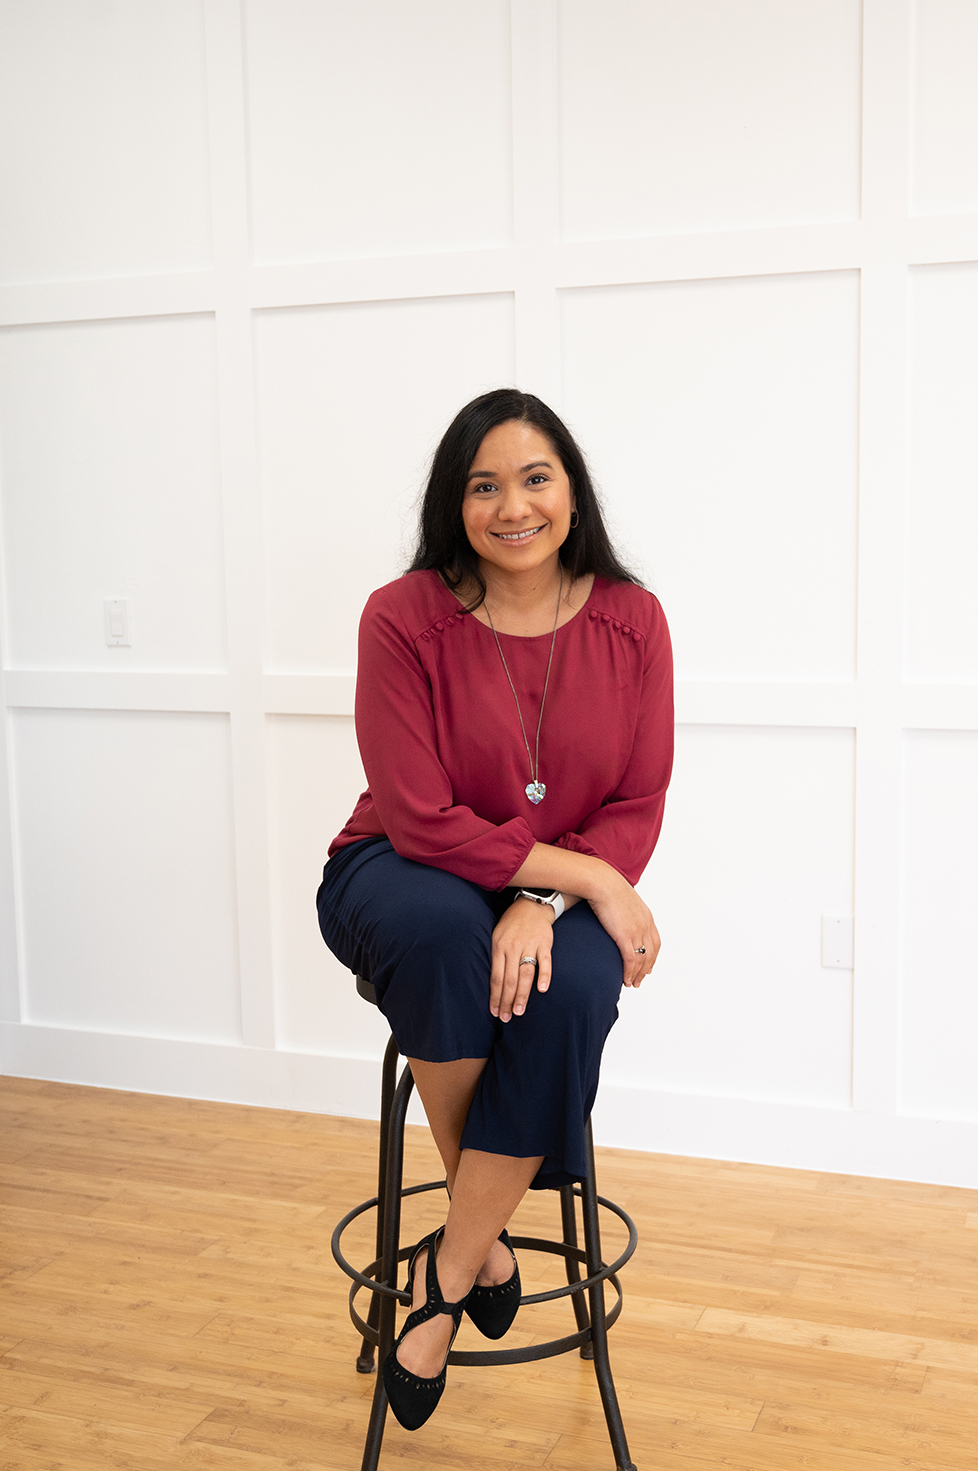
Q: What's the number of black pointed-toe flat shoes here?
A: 2